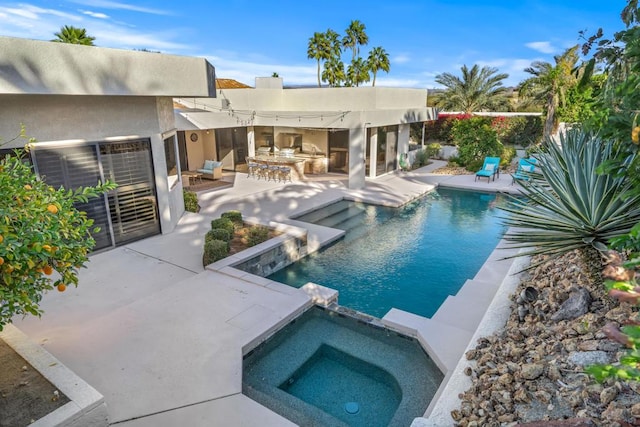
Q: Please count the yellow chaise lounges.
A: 0